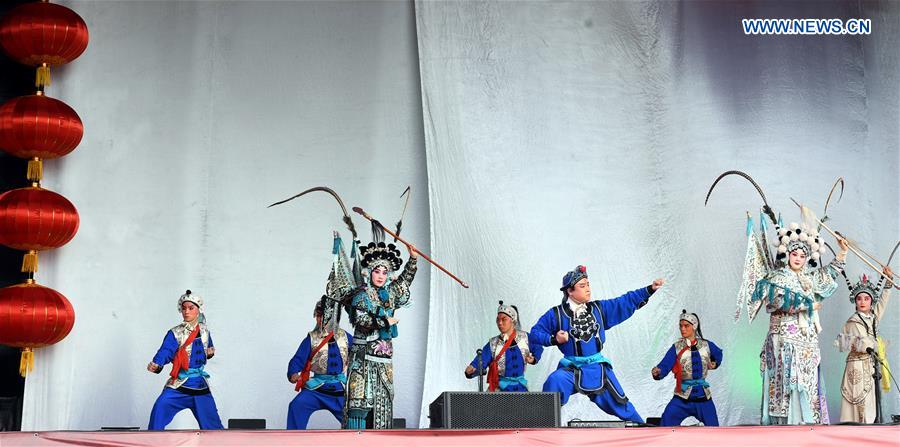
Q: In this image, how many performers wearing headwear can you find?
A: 8